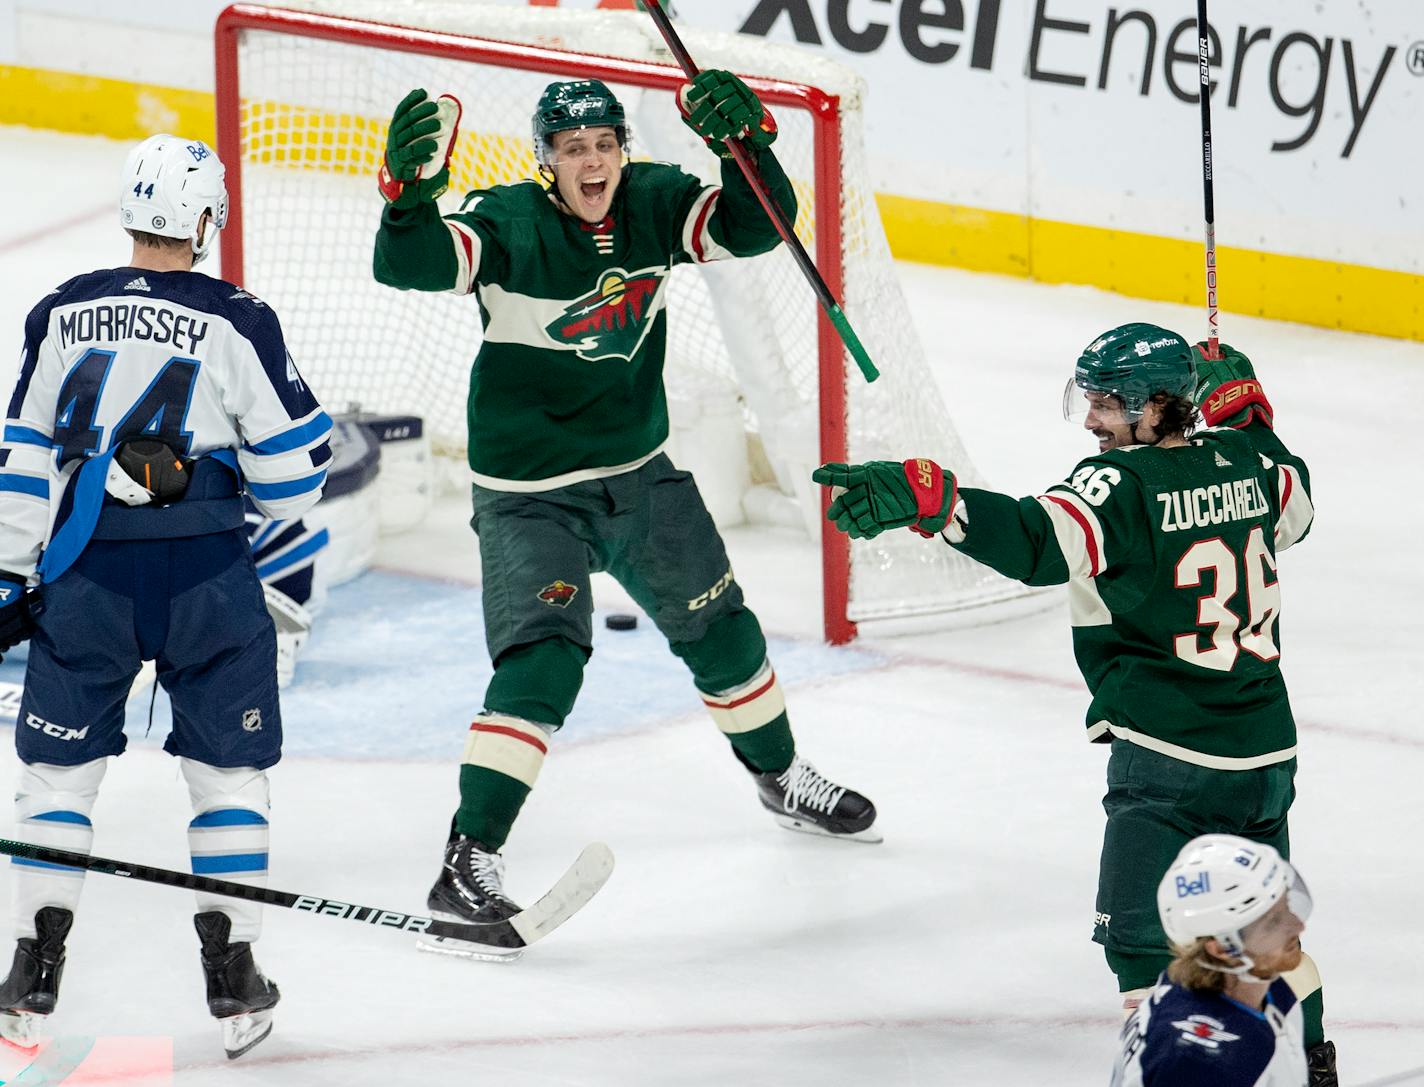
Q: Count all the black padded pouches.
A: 1